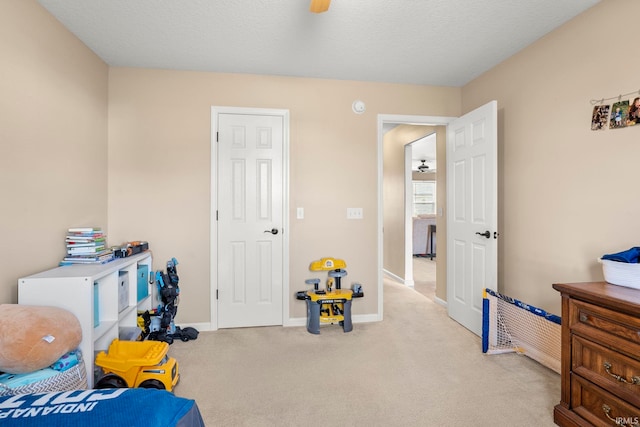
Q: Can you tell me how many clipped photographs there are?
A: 3